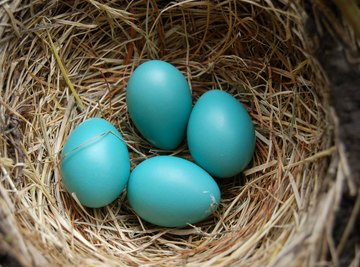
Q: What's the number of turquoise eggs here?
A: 4